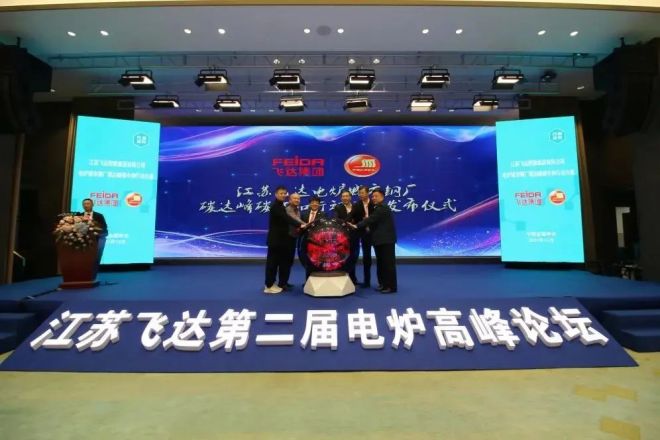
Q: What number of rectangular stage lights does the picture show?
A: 12